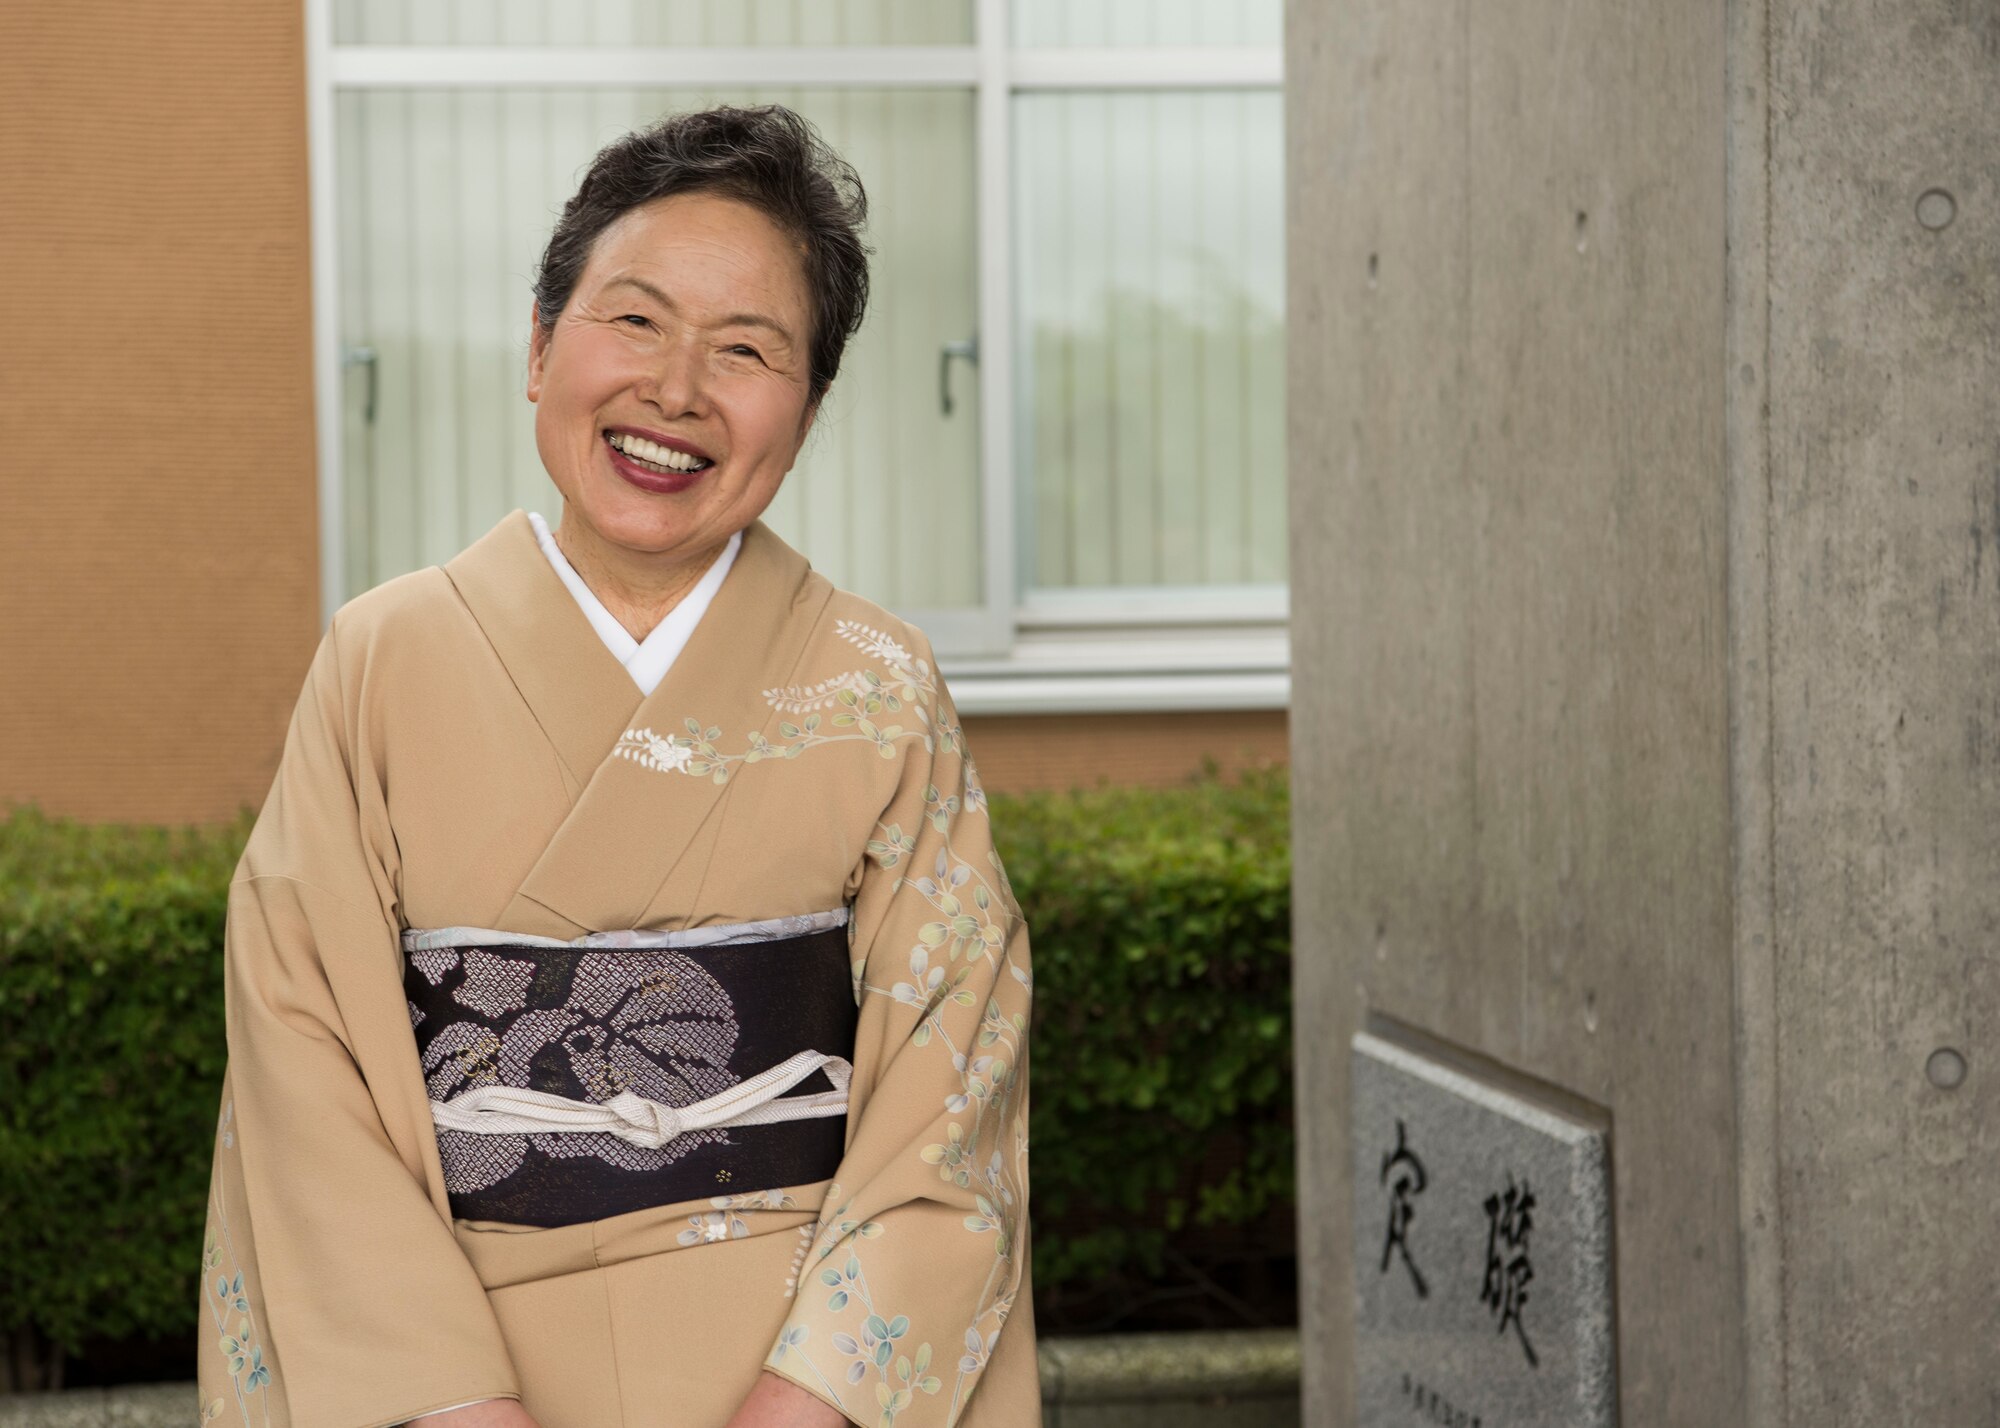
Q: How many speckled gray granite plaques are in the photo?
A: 1